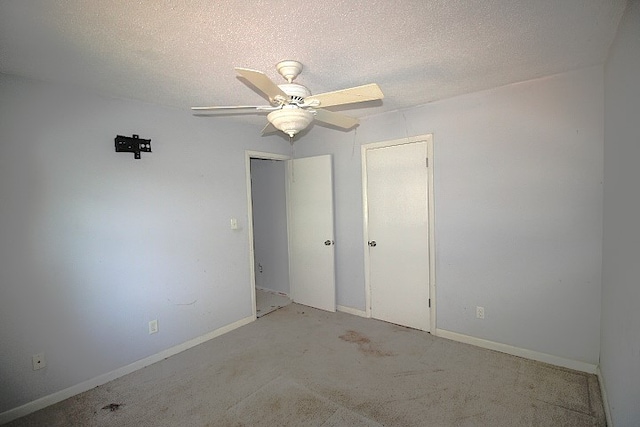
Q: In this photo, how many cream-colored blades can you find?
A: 5